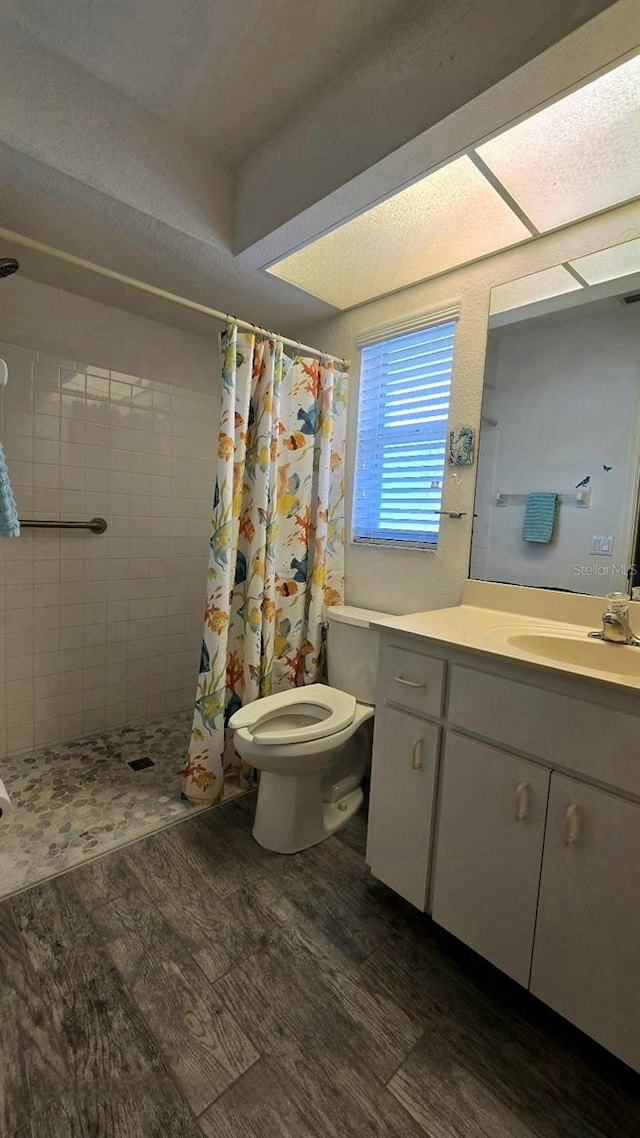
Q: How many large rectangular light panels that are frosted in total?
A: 2